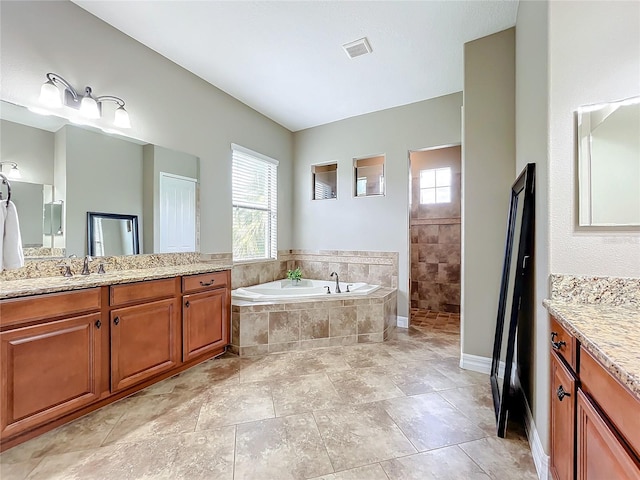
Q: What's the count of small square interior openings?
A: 2